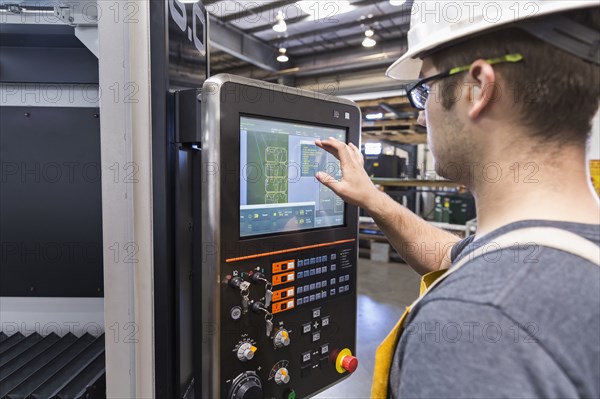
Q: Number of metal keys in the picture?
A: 6